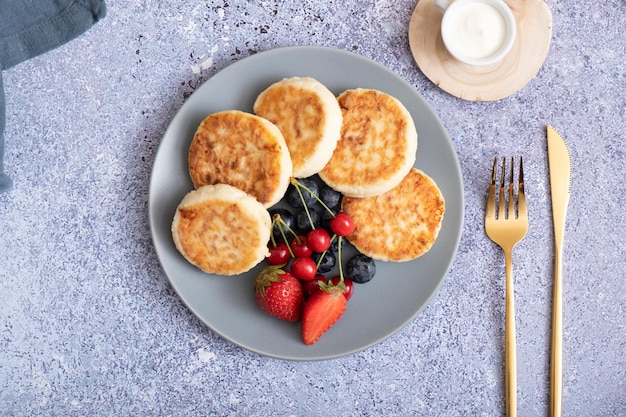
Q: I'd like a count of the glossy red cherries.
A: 7